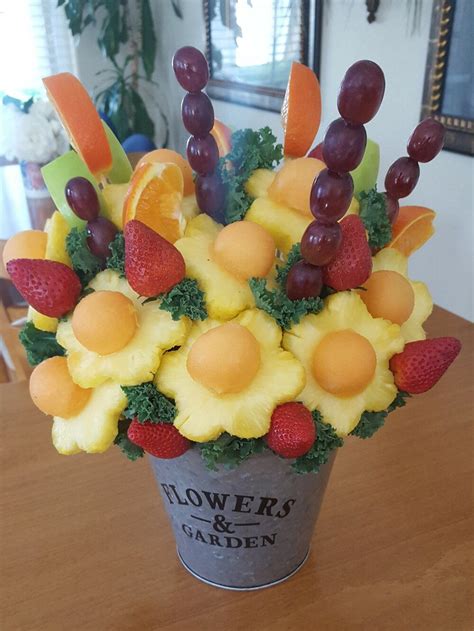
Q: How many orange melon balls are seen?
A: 9